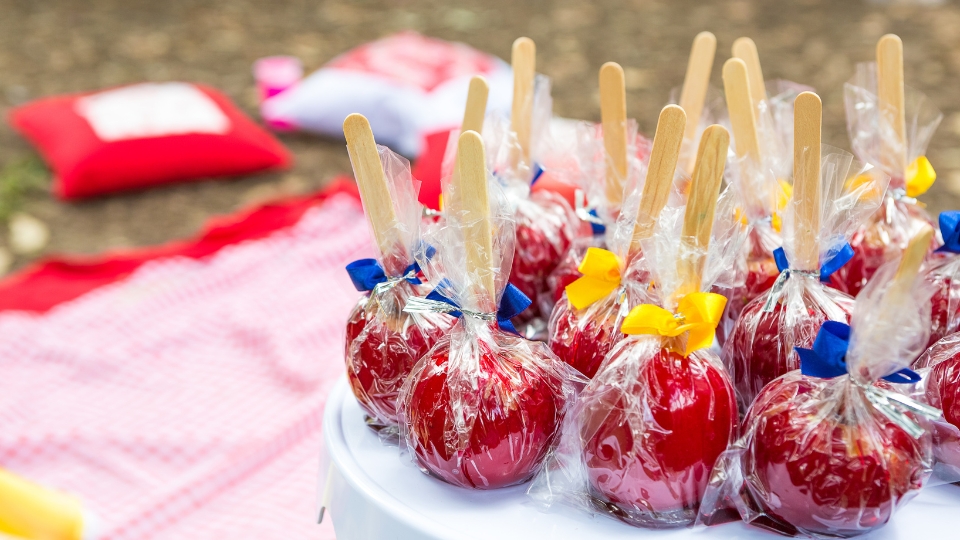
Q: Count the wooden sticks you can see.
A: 13